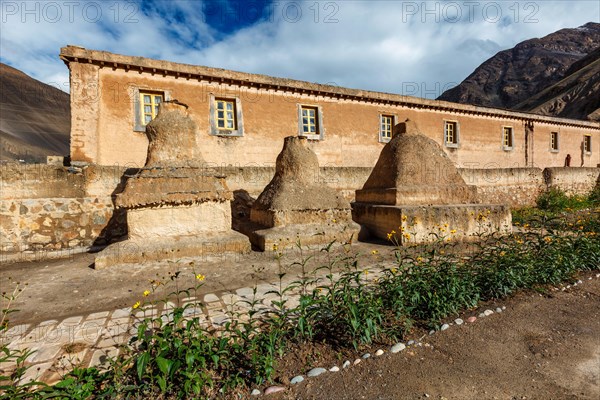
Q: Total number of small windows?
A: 8